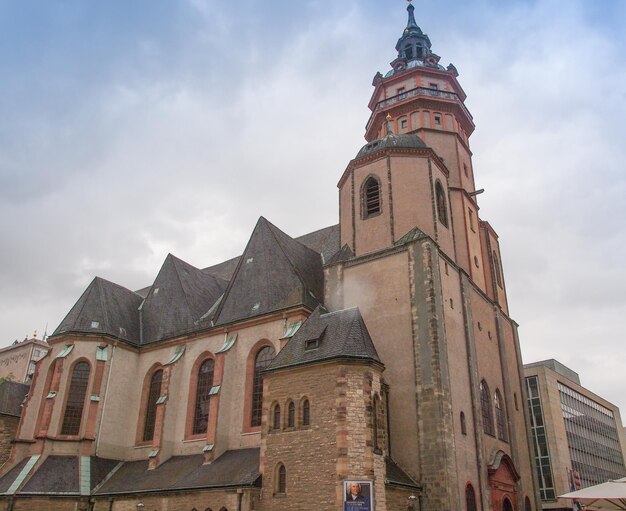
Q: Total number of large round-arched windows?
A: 4